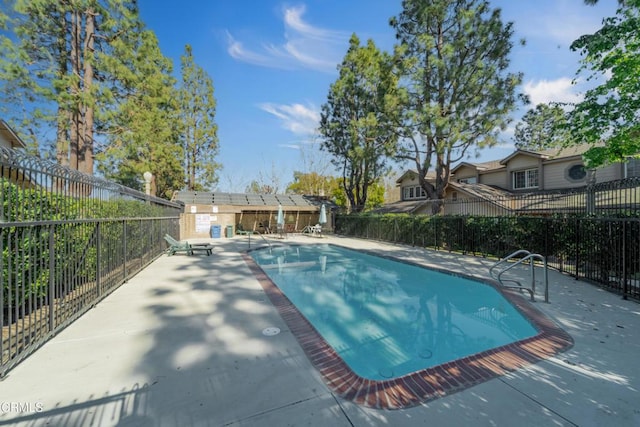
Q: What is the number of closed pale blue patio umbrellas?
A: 2